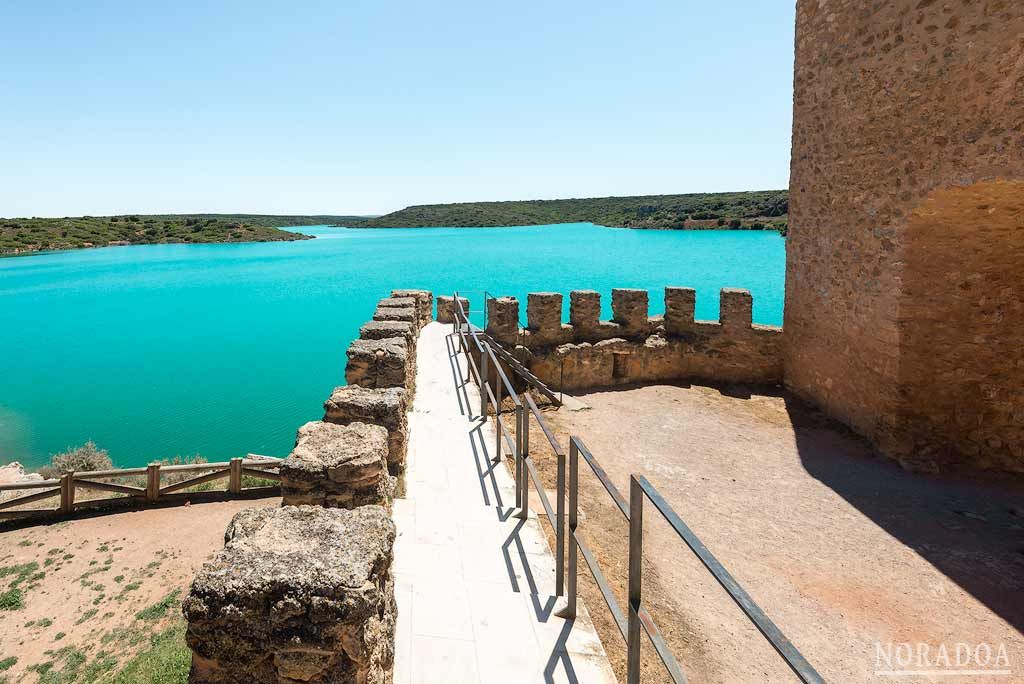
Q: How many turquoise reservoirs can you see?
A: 1